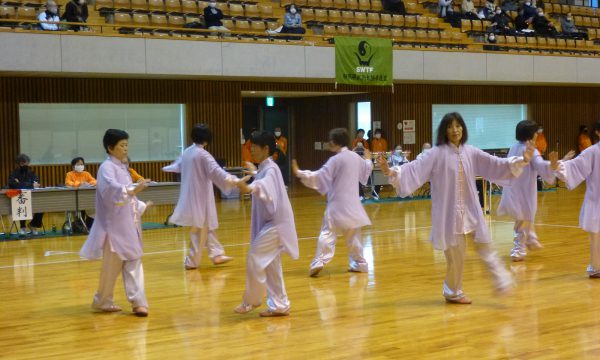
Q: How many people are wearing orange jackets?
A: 8